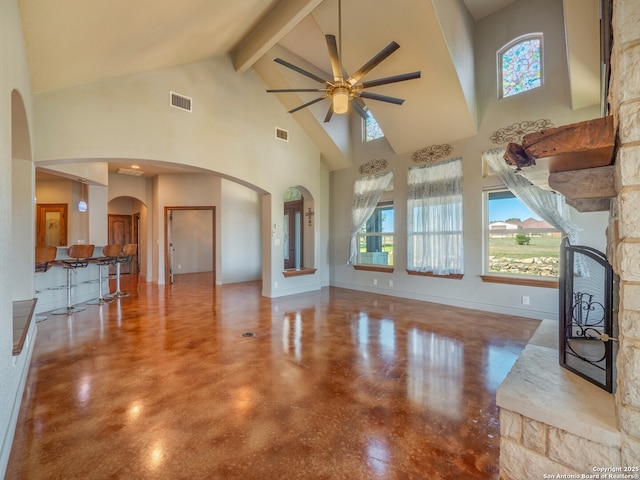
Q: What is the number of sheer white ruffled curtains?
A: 3